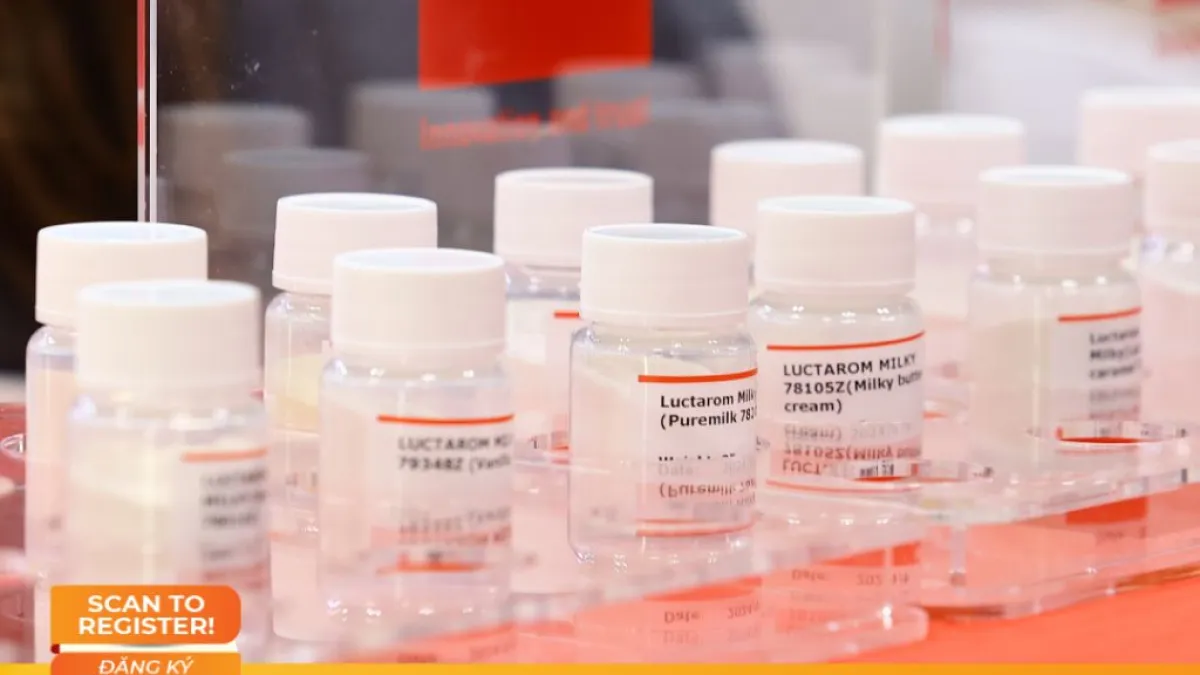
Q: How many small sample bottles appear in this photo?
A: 12